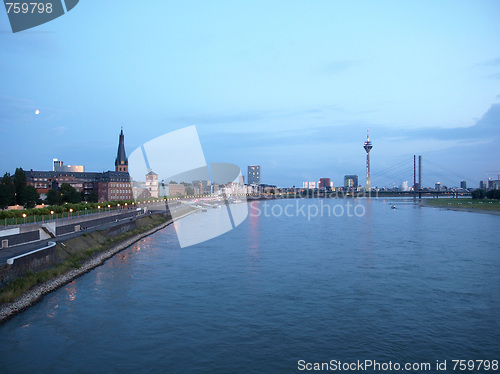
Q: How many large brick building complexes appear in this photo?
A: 1